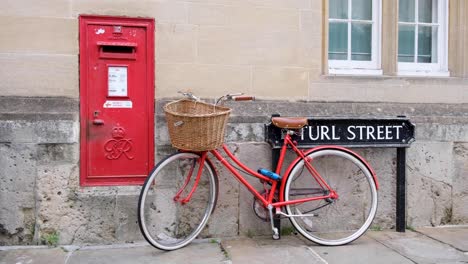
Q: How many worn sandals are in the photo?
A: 0